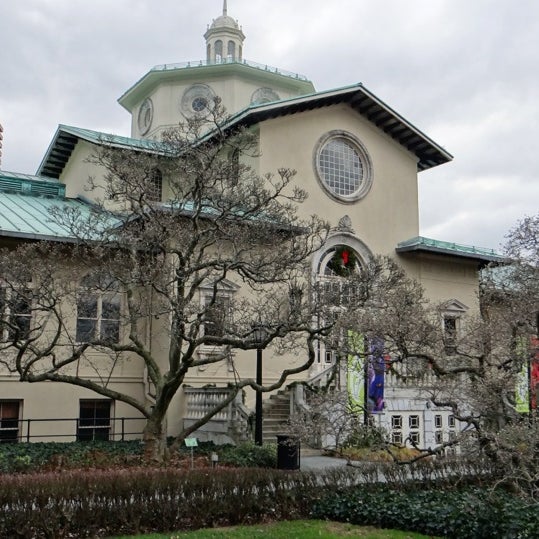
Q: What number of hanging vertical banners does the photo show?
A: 4